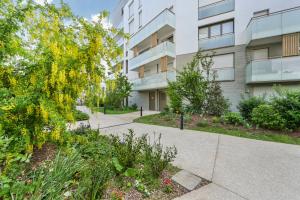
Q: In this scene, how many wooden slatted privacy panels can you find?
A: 5